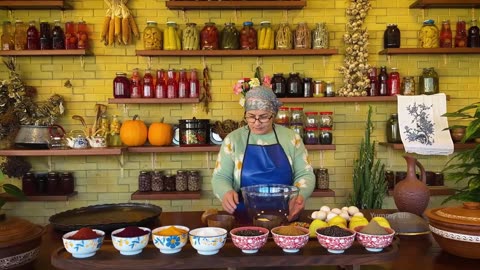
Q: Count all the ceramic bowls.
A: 8